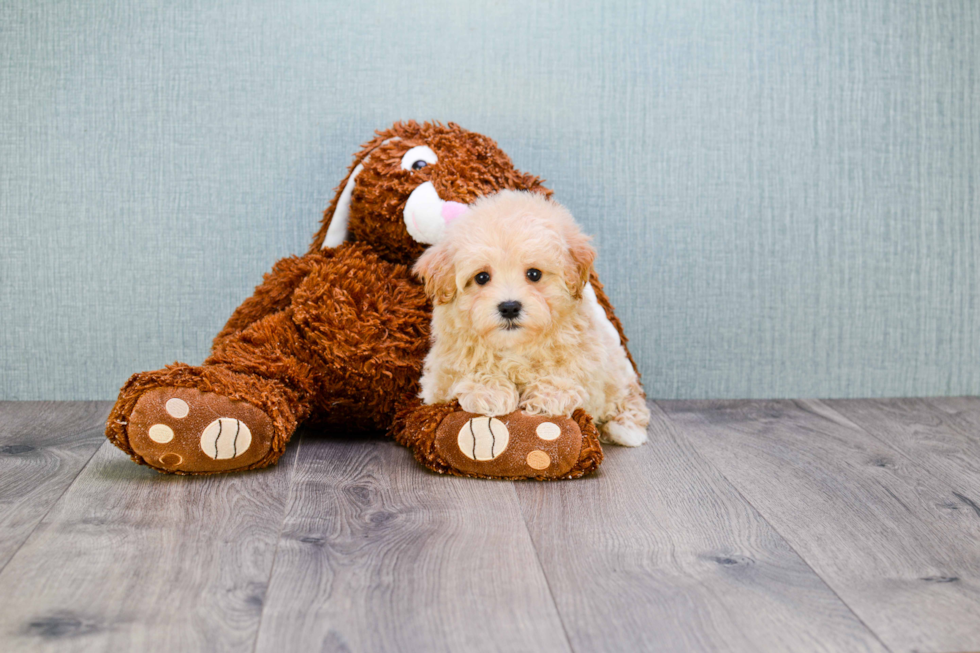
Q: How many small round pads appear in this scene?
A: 5